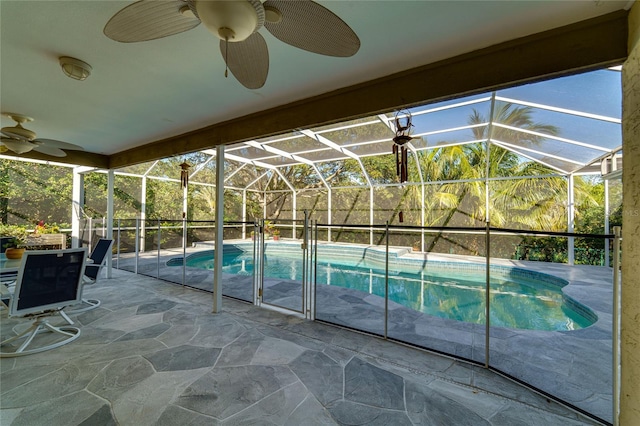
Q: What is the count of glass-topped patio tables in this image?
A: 1